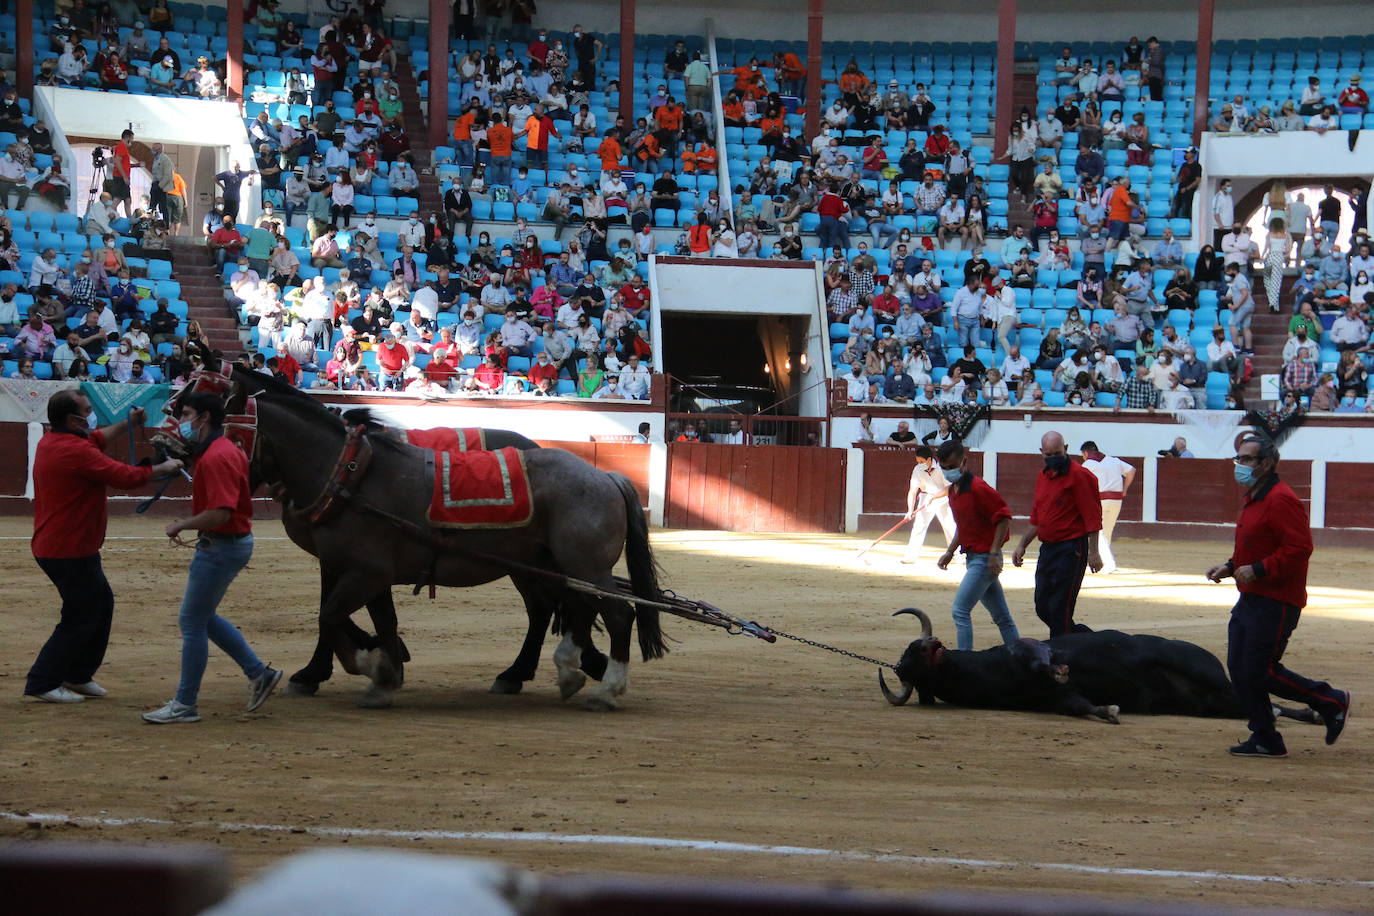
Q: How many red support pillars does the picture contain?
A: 7